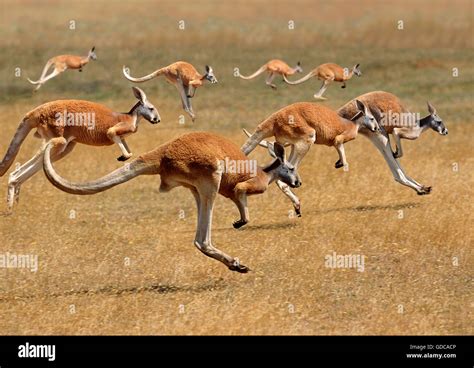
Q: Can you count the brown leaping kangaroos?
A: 8